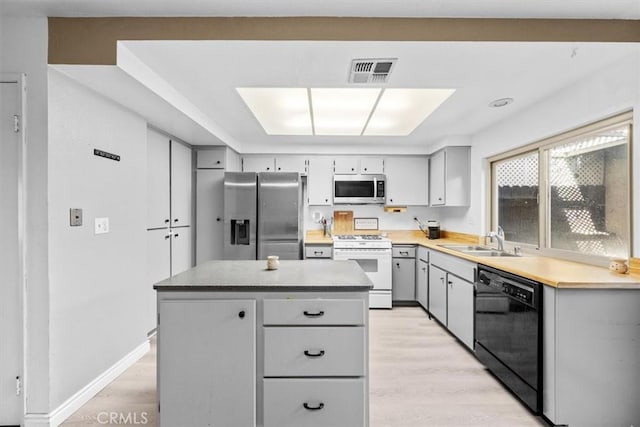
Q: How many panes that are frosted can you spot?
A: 3